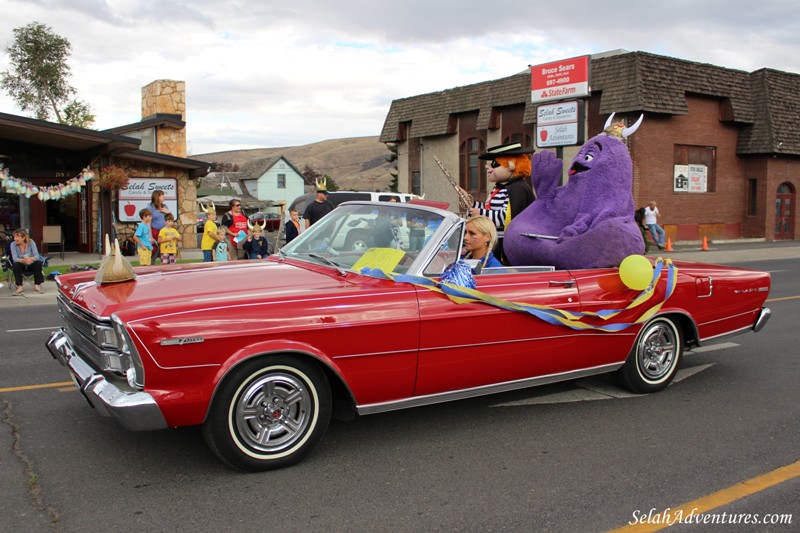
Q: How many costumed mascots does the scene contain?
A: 2